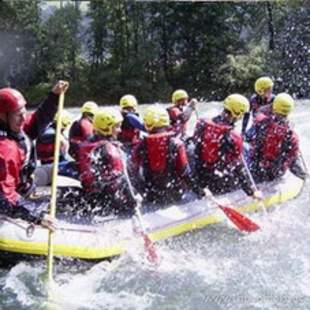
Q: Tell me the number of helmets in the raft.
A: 10